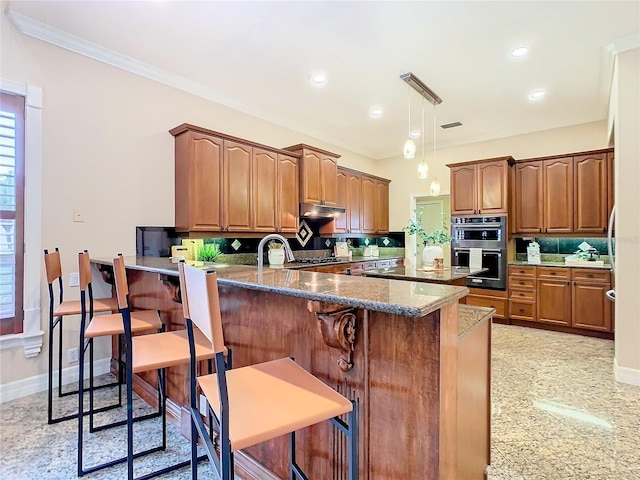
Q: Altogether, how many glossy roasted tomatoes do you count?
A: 0